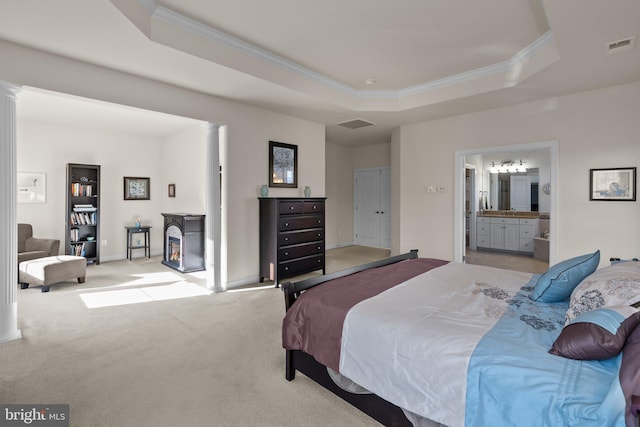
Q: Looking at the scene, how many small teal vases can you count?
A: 2